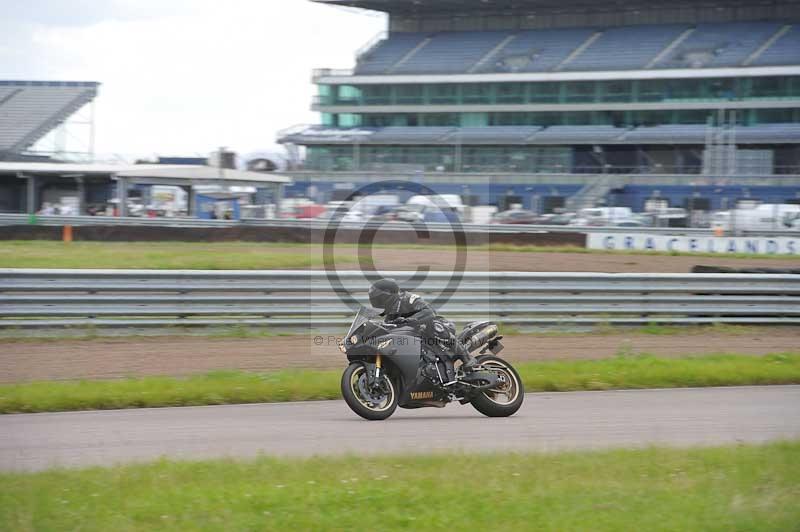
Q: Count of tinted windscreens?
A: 1